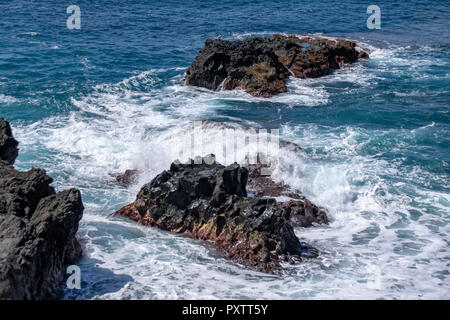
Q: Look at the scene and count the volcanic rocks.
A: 3